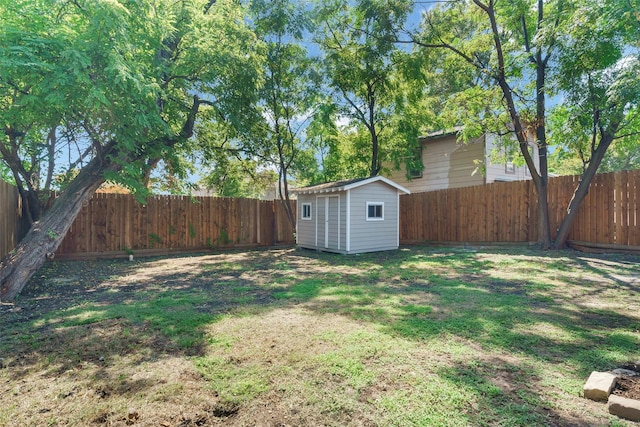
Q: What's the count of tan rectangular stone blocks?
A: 2